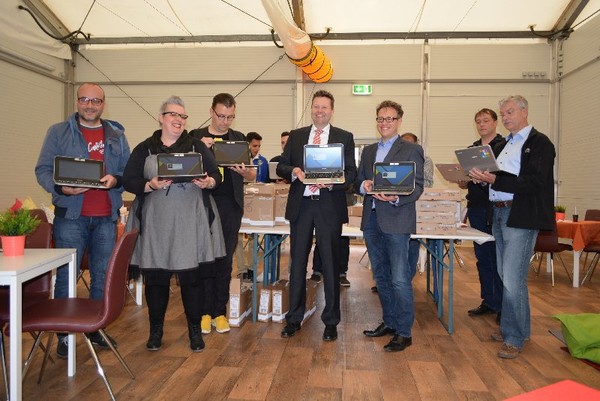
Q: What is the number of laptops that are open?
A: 7